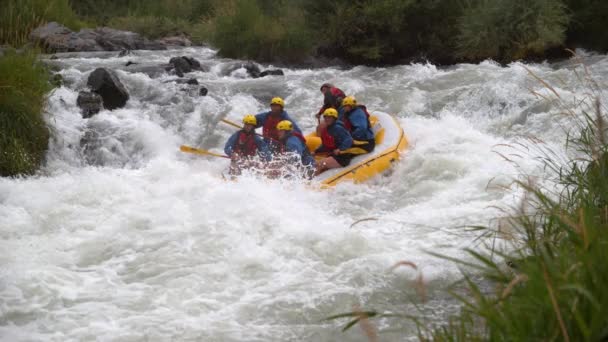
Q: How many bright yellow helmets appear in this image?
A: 5